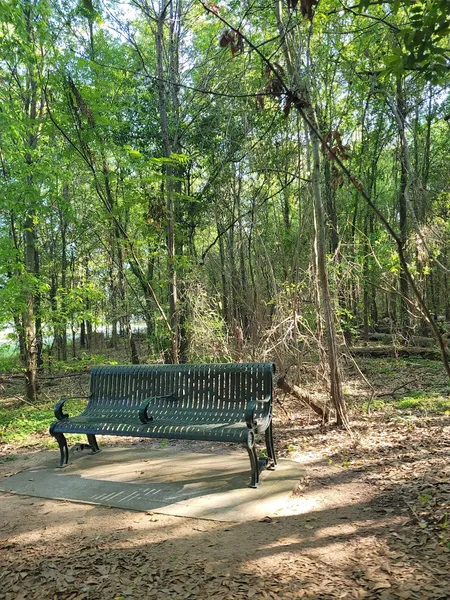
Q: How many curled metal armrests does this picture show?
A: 3